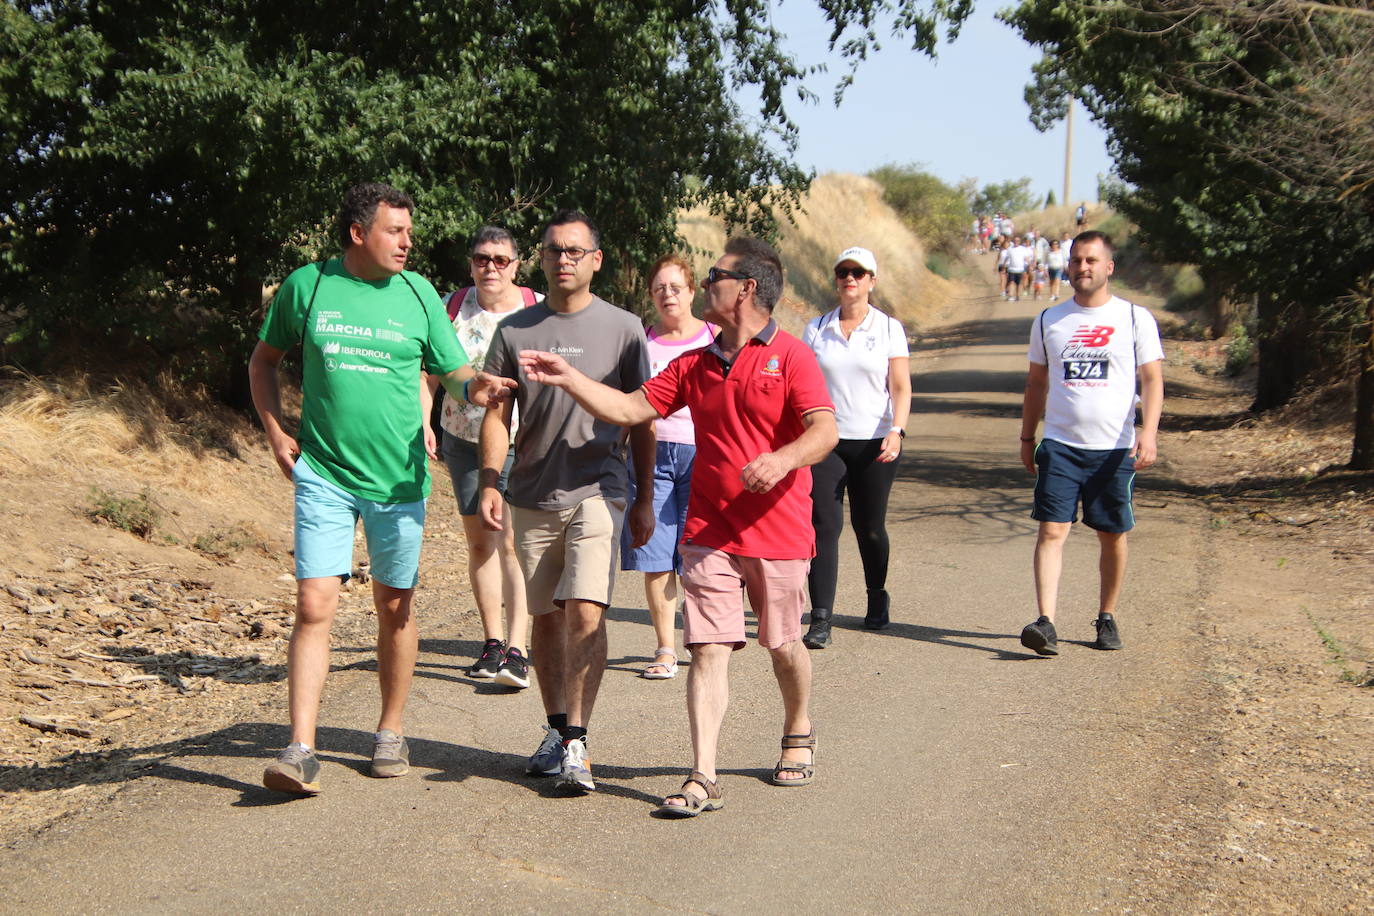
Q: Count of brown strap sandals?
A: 2